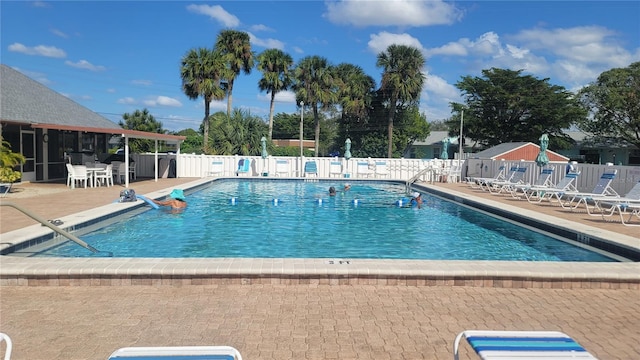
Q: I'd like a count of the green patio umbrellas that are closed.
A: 4